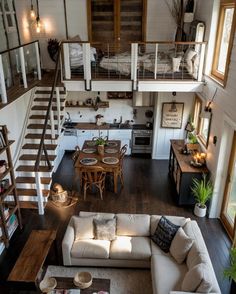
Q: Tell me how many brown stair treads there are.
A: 12